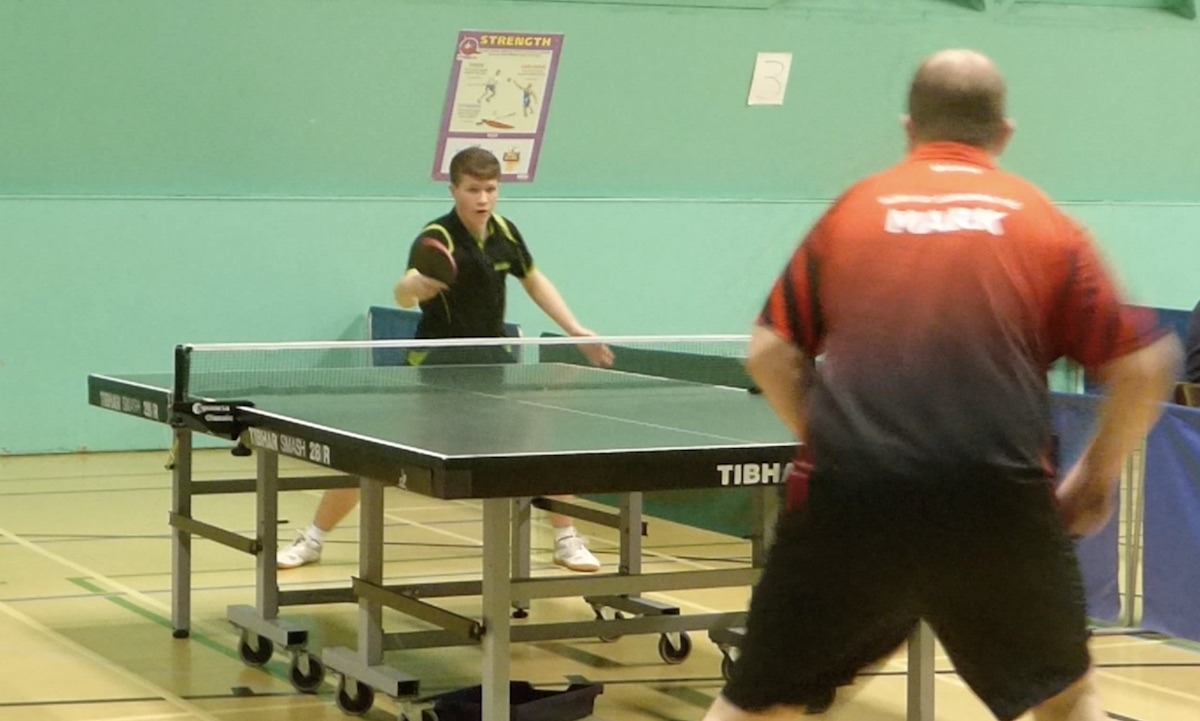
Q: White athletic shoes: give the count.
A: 2